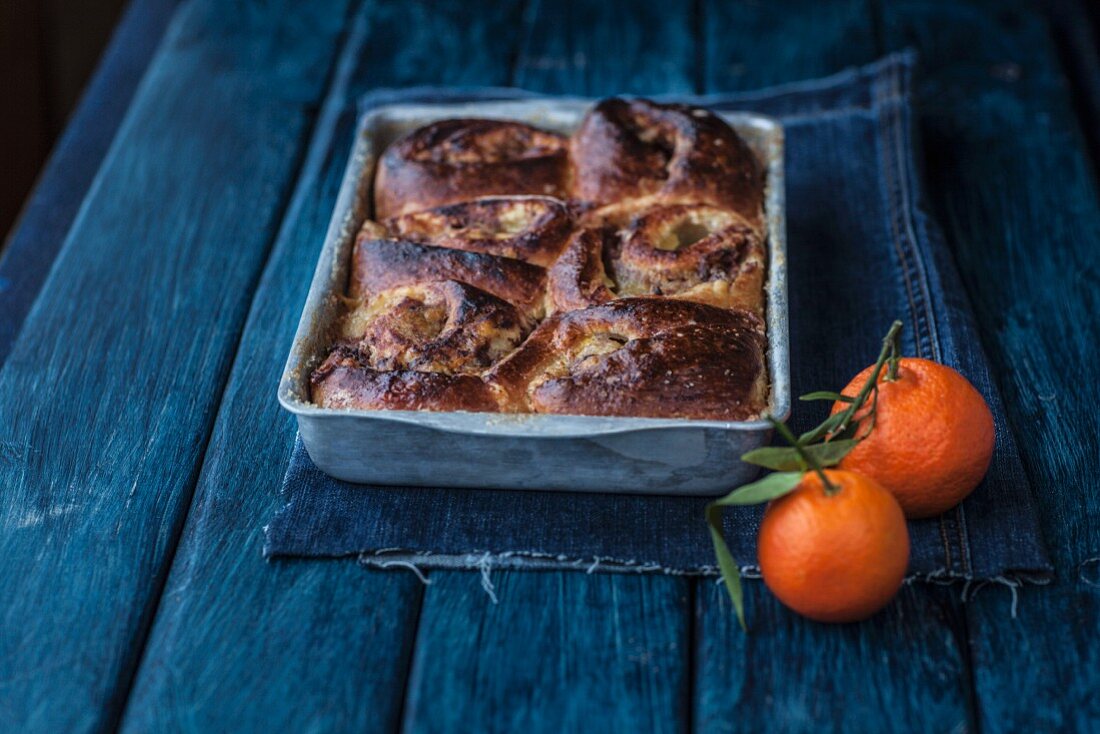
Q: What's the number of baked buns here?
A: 6